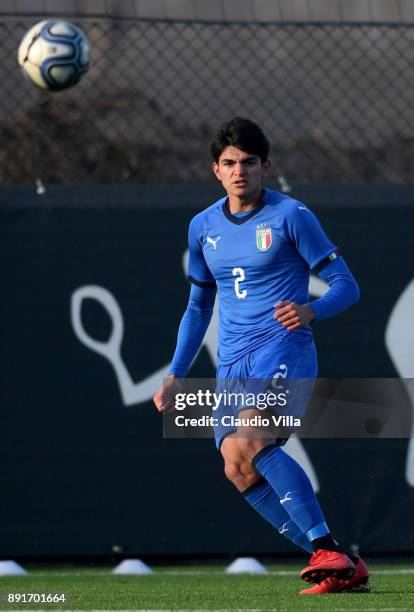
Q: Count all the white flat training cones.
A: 3